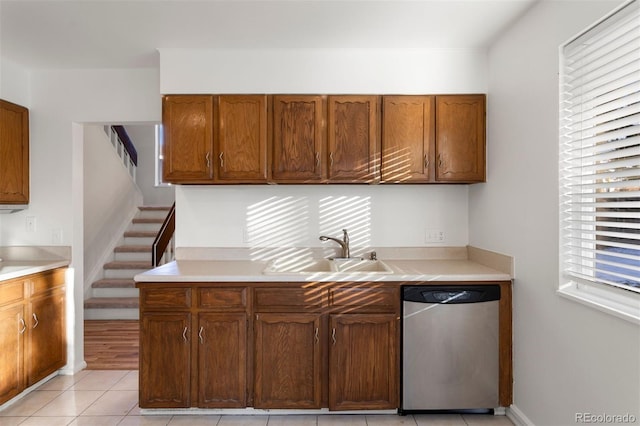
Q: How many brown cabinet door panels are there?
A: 13